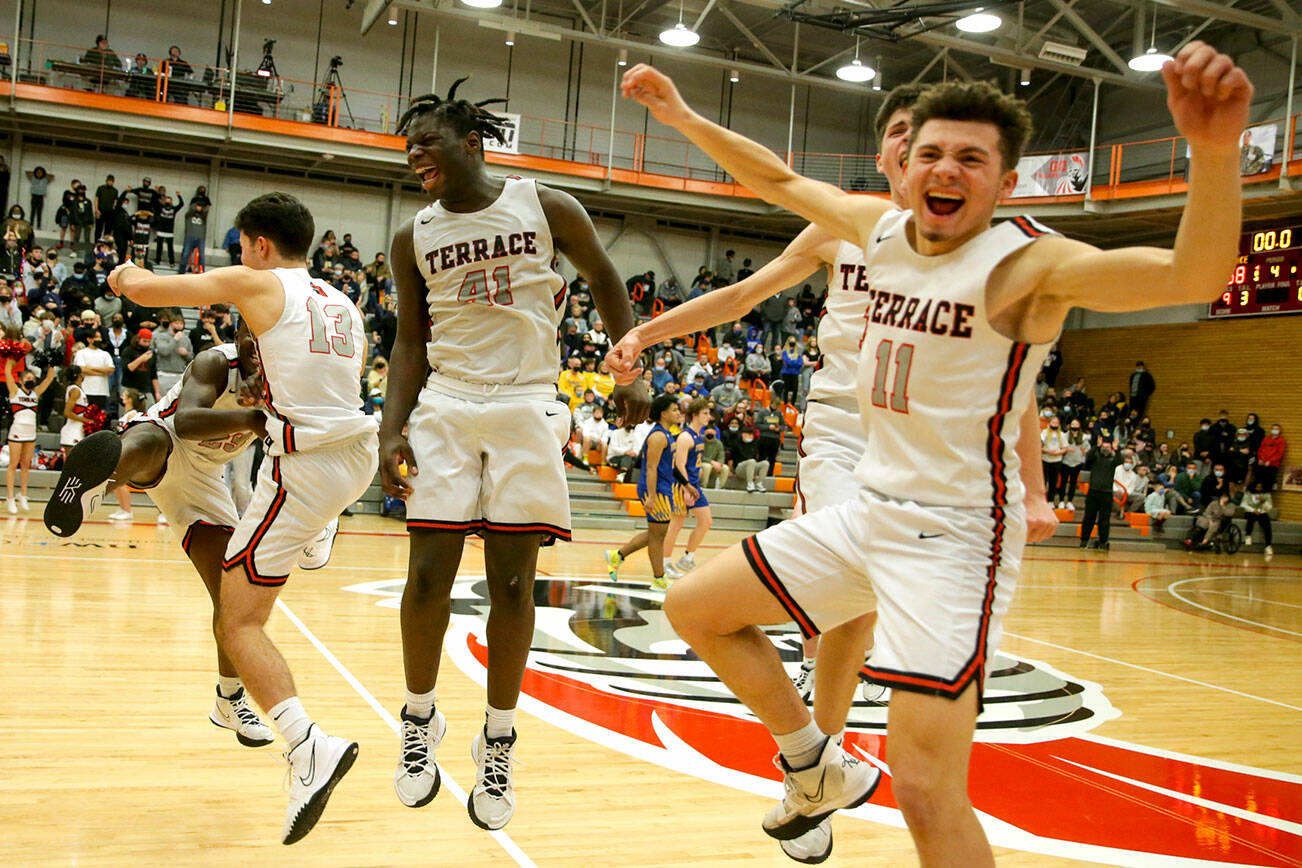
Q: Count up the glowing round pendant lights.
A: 5